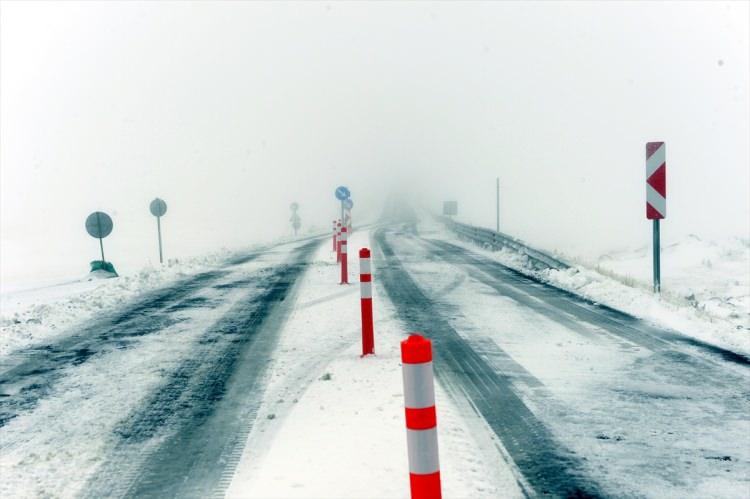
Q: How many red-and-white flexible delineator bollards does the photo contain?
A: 5